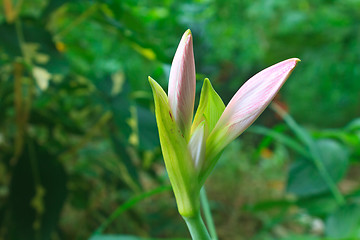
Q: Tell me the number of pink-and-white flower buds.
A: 2